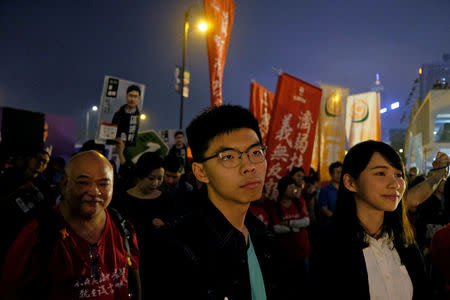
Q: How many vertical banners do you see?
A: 5